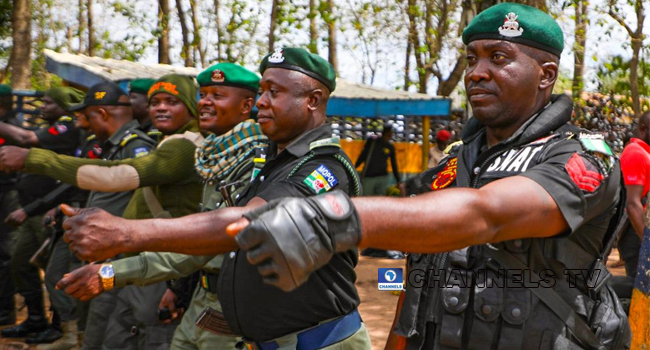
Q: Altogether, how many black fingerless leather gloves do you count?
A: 1